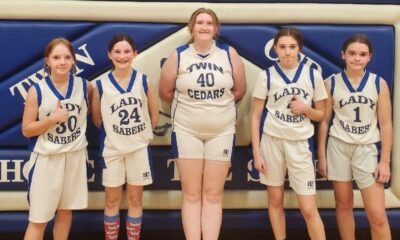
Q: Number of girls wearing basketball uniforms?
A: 5